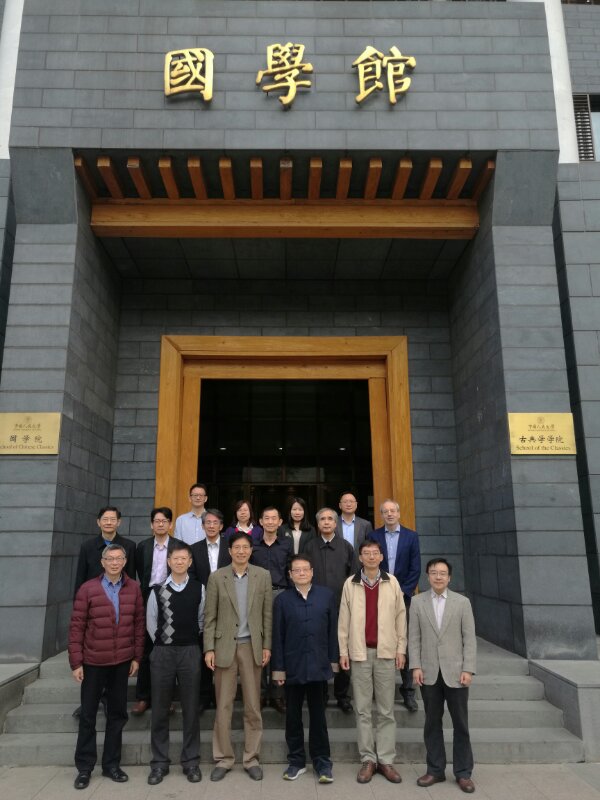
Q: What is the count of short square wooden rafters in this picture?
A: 15